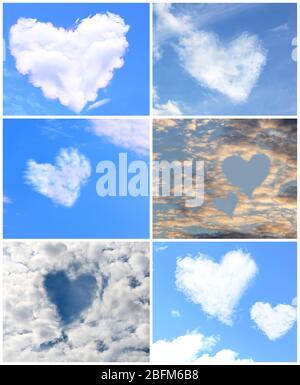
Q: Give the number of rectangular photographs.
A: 6